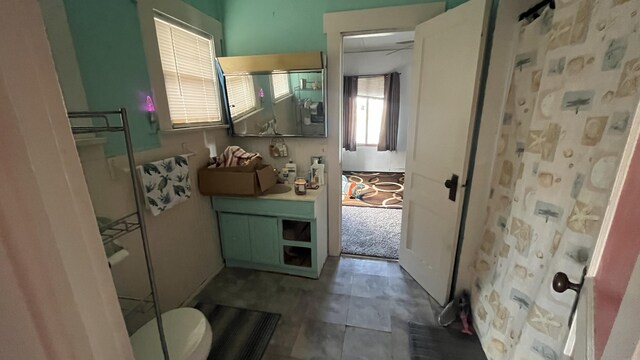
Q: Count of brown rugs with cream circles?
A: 1